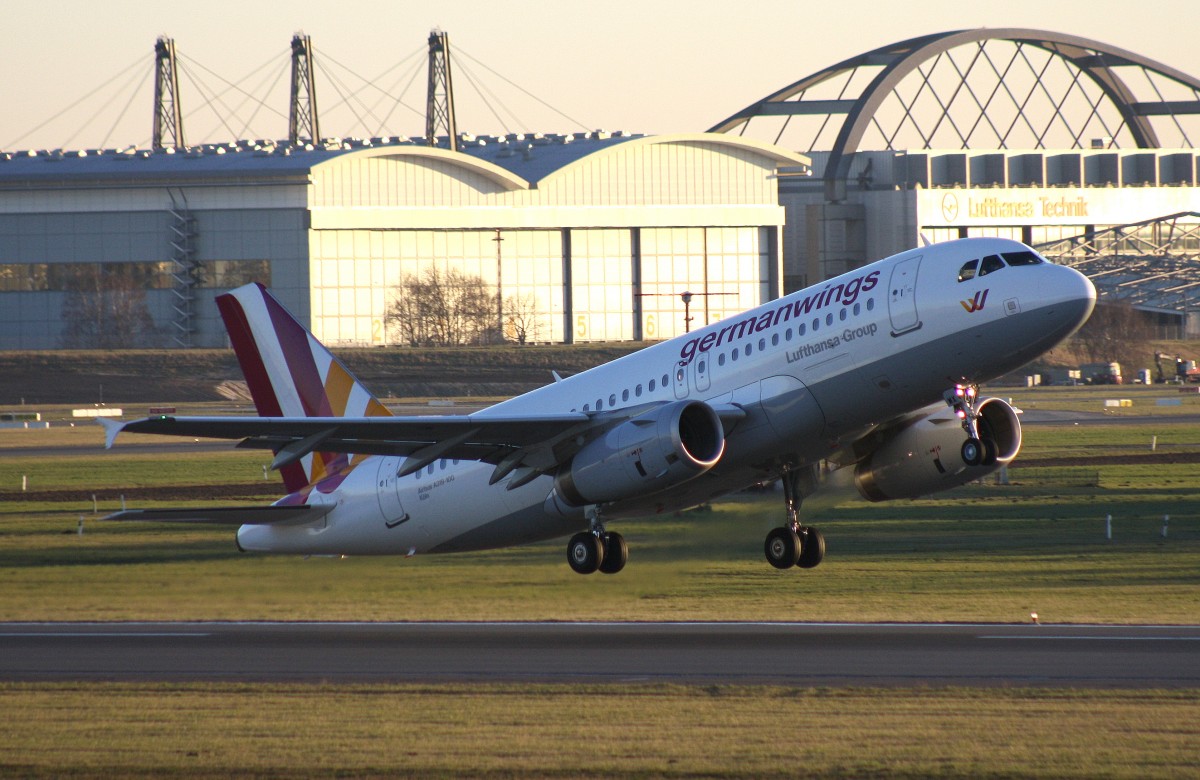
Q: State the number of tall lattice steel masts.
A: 3